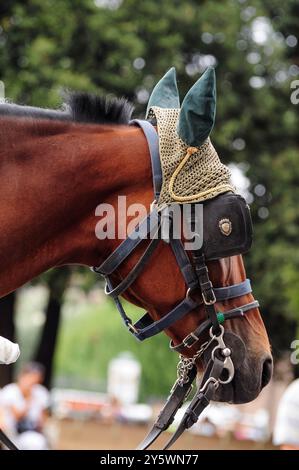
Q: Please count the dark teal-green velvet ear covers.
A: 2